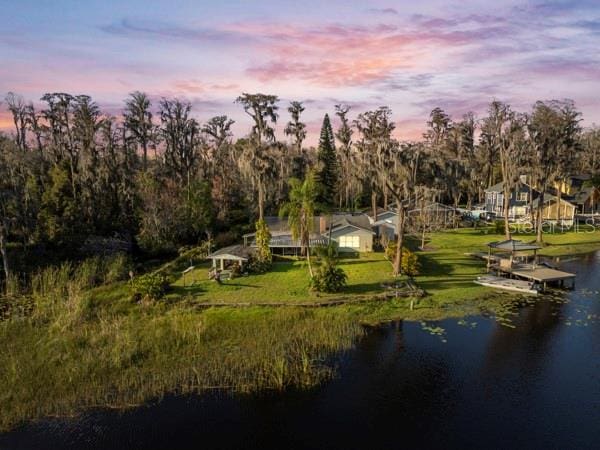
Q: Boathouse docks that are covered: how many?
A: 1